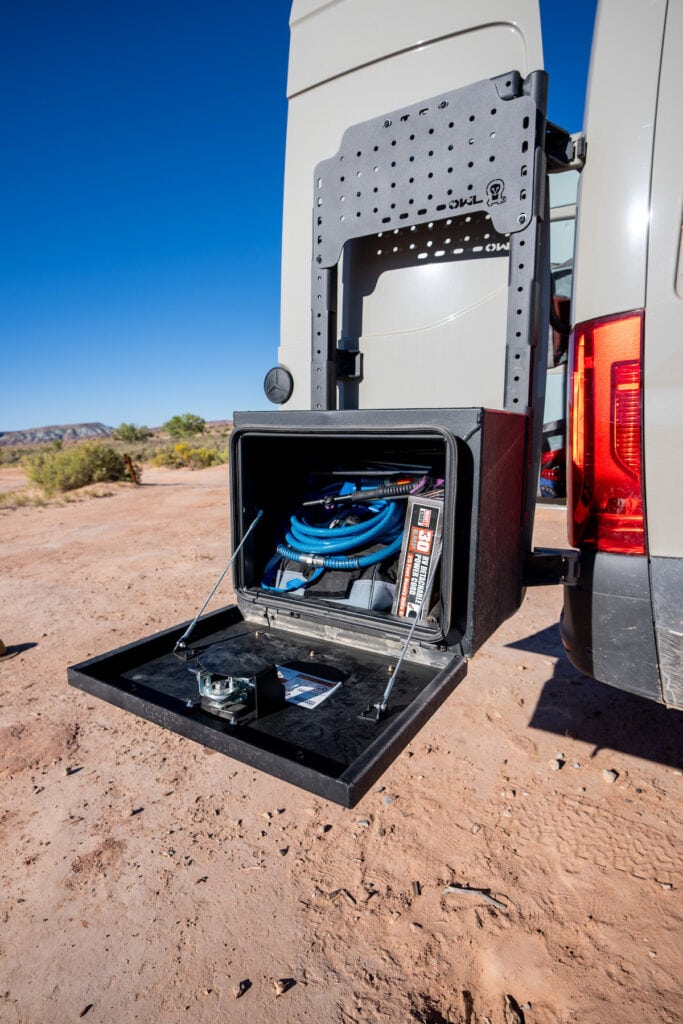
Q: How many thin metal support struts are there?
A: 2